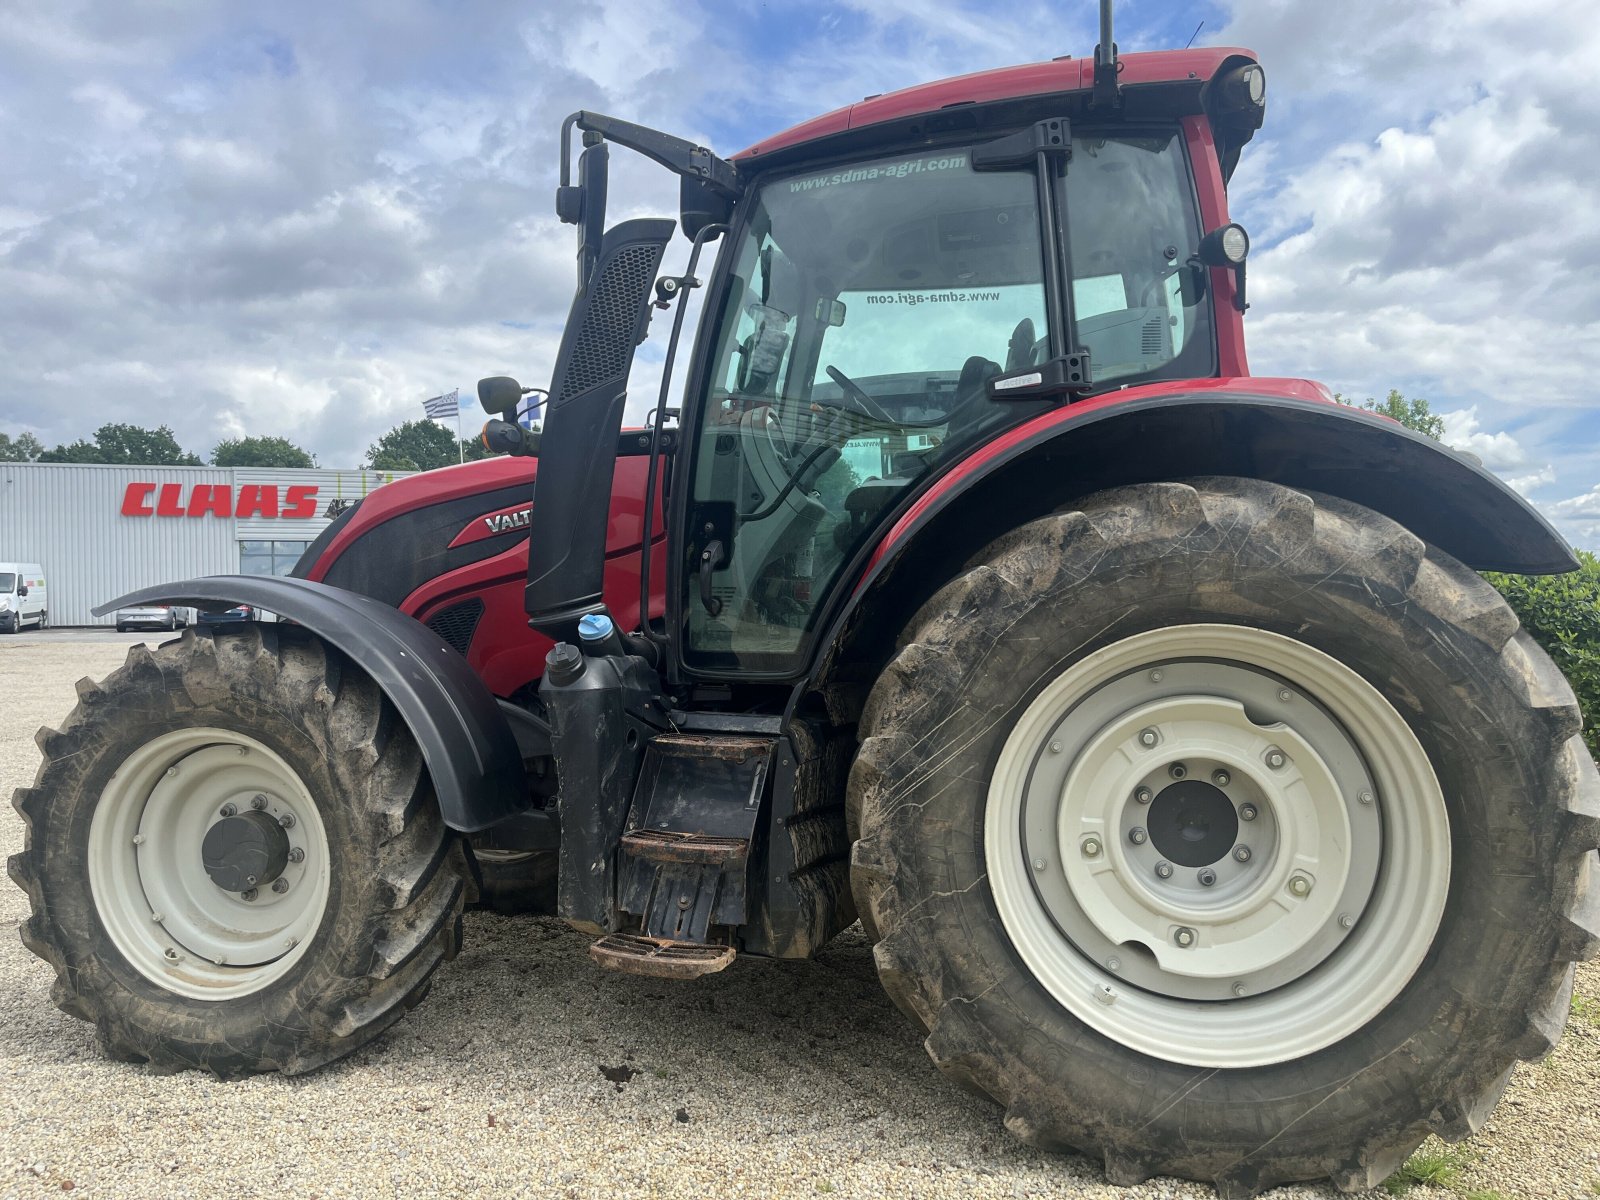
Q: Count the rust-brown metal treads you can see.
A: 3